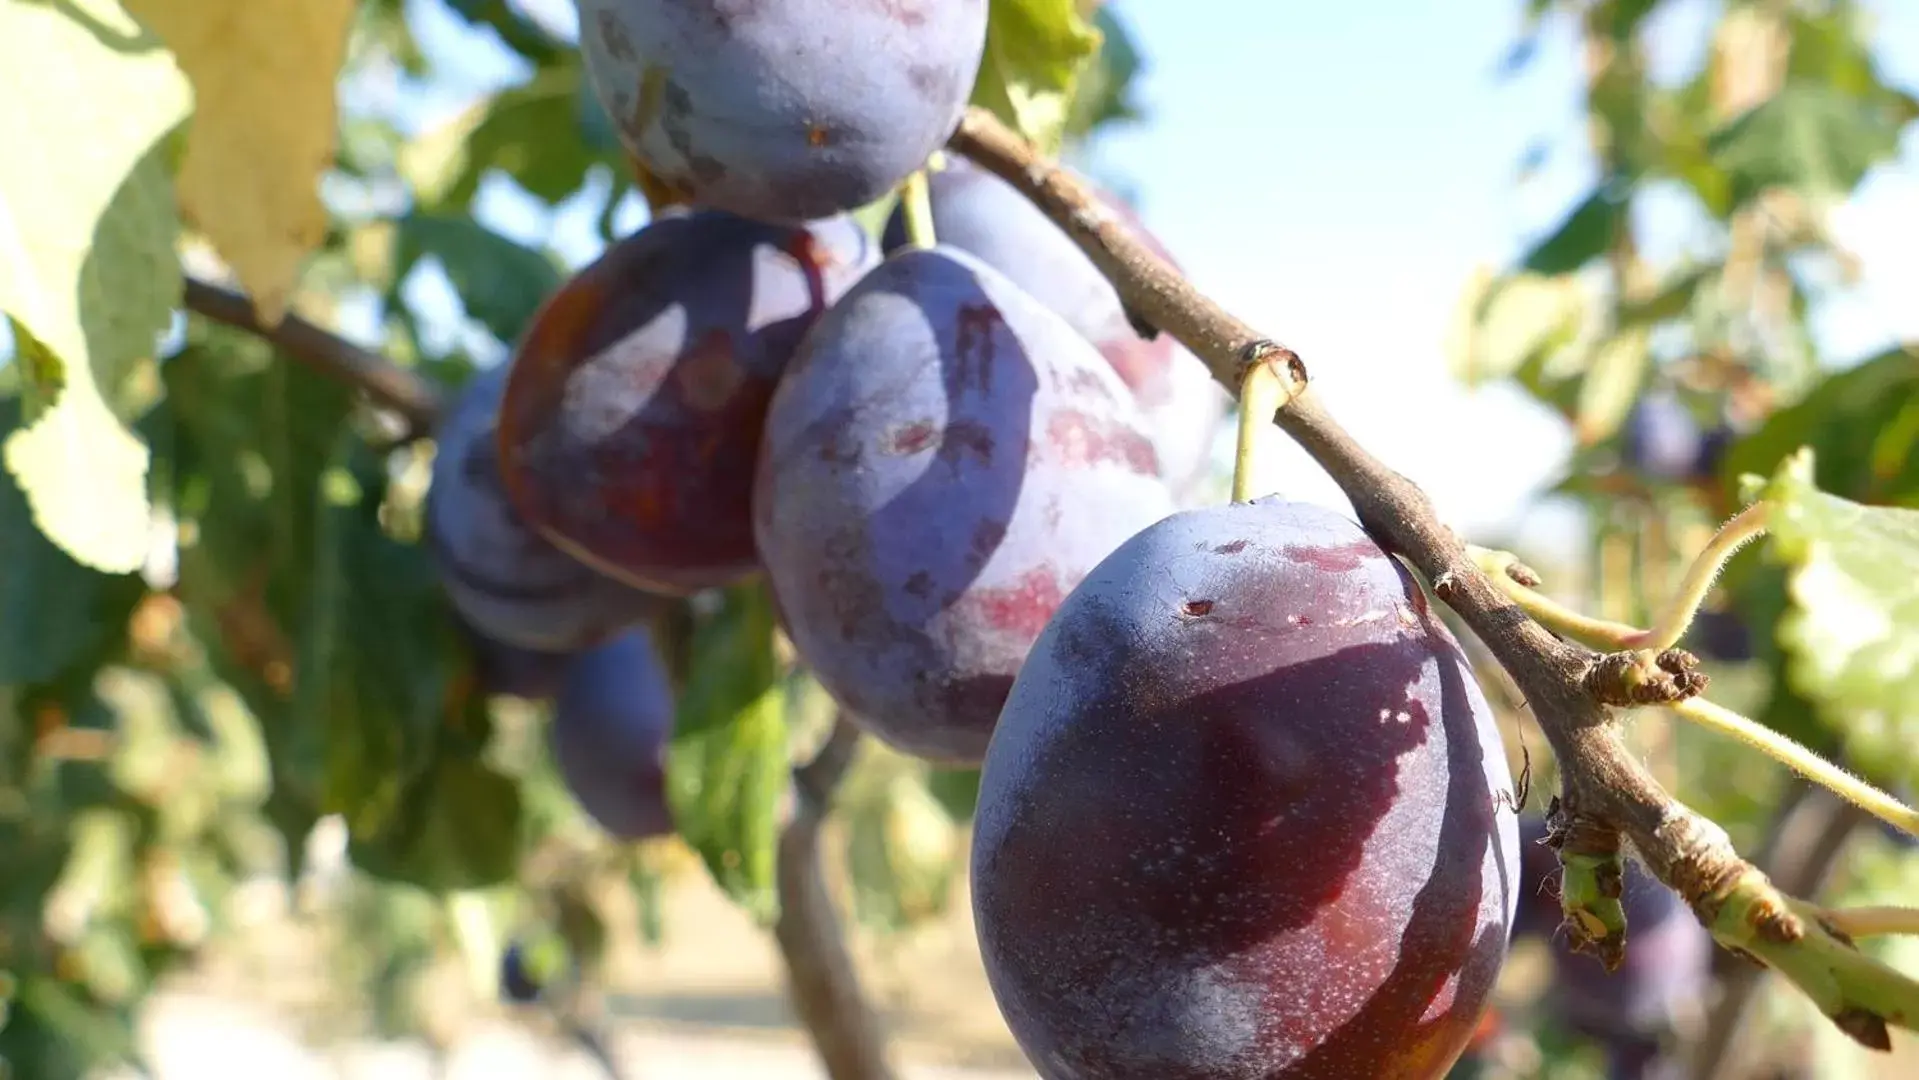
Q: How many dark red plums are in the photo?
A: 2